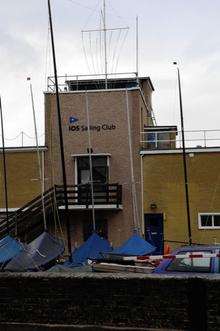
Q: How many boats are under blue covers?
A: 3